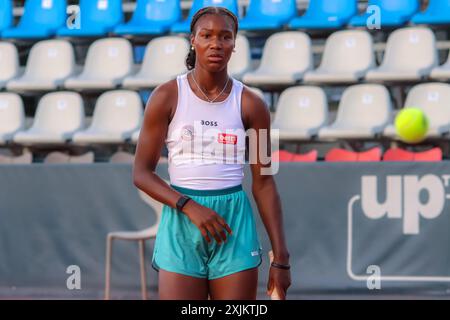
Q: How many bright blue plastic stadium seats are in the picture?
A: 9